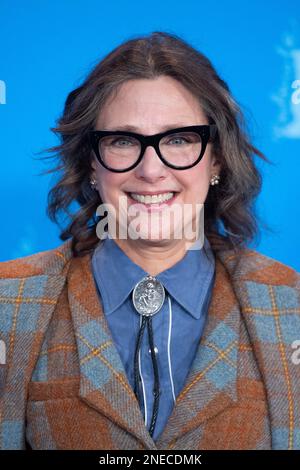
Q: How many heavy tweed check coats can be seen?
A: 1